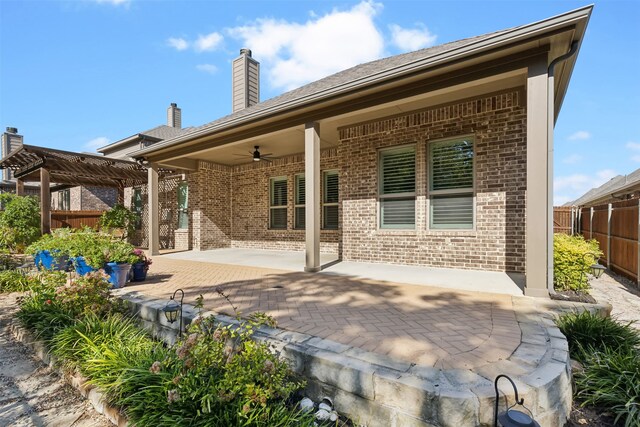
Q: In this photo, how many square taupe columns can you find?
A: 3